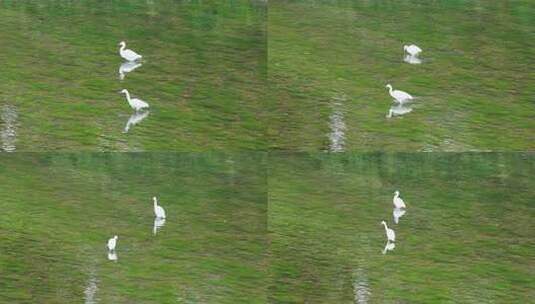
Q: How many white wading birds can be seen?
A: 8